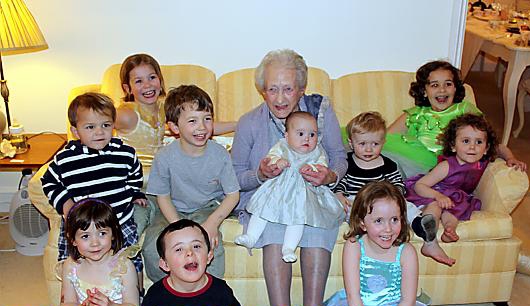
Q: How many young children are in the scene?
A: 10